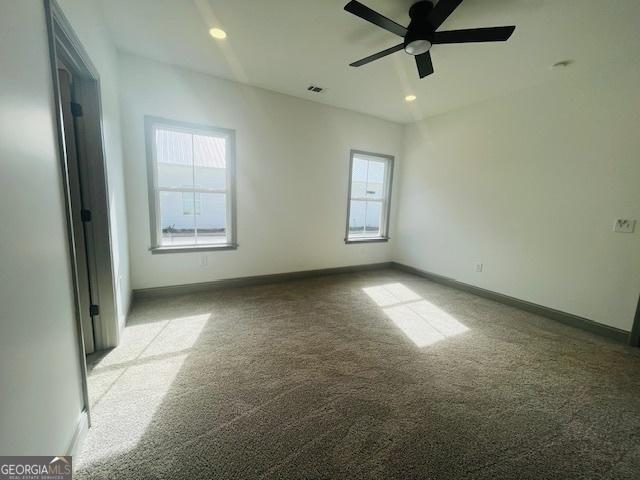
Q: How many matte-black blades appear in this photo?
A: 5